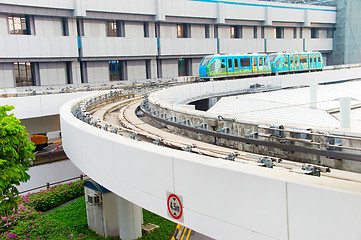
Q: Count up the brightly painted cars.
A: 2